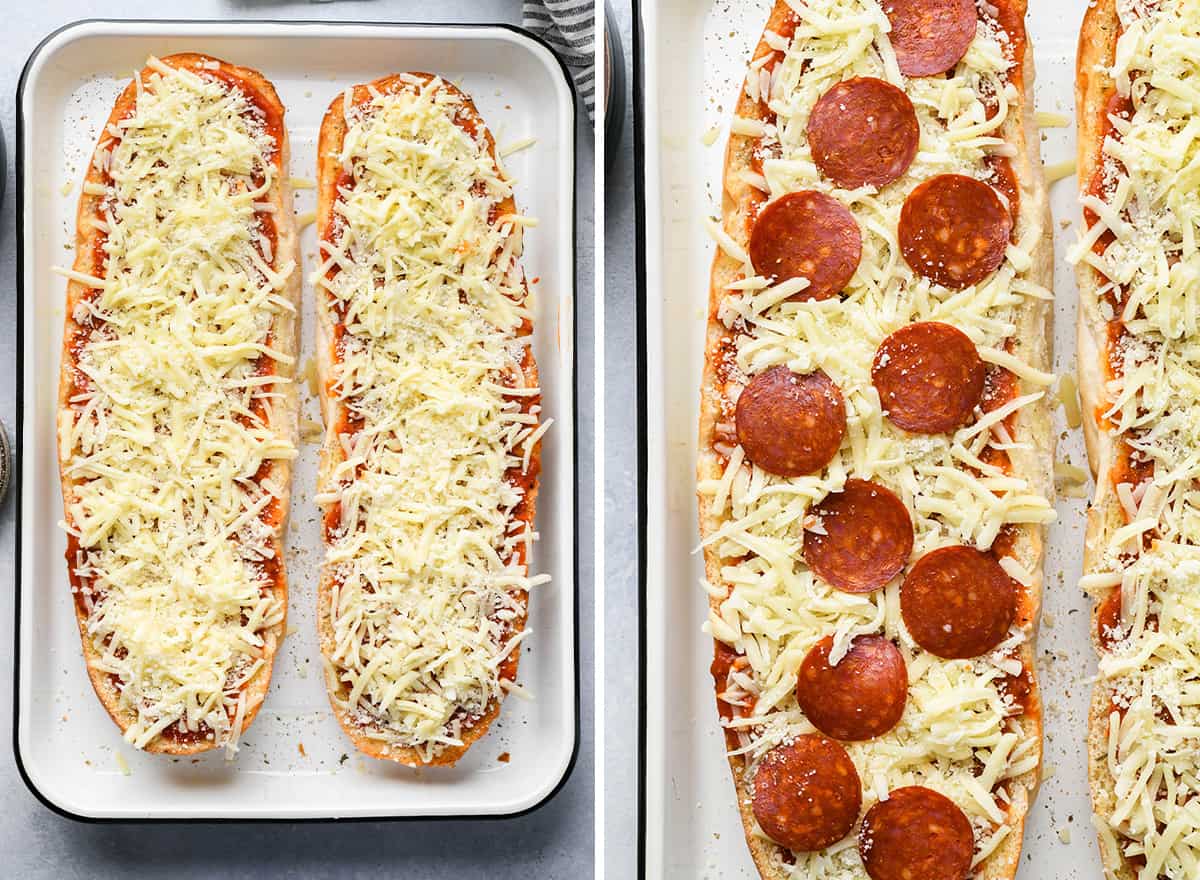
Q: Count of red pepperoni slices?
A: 11